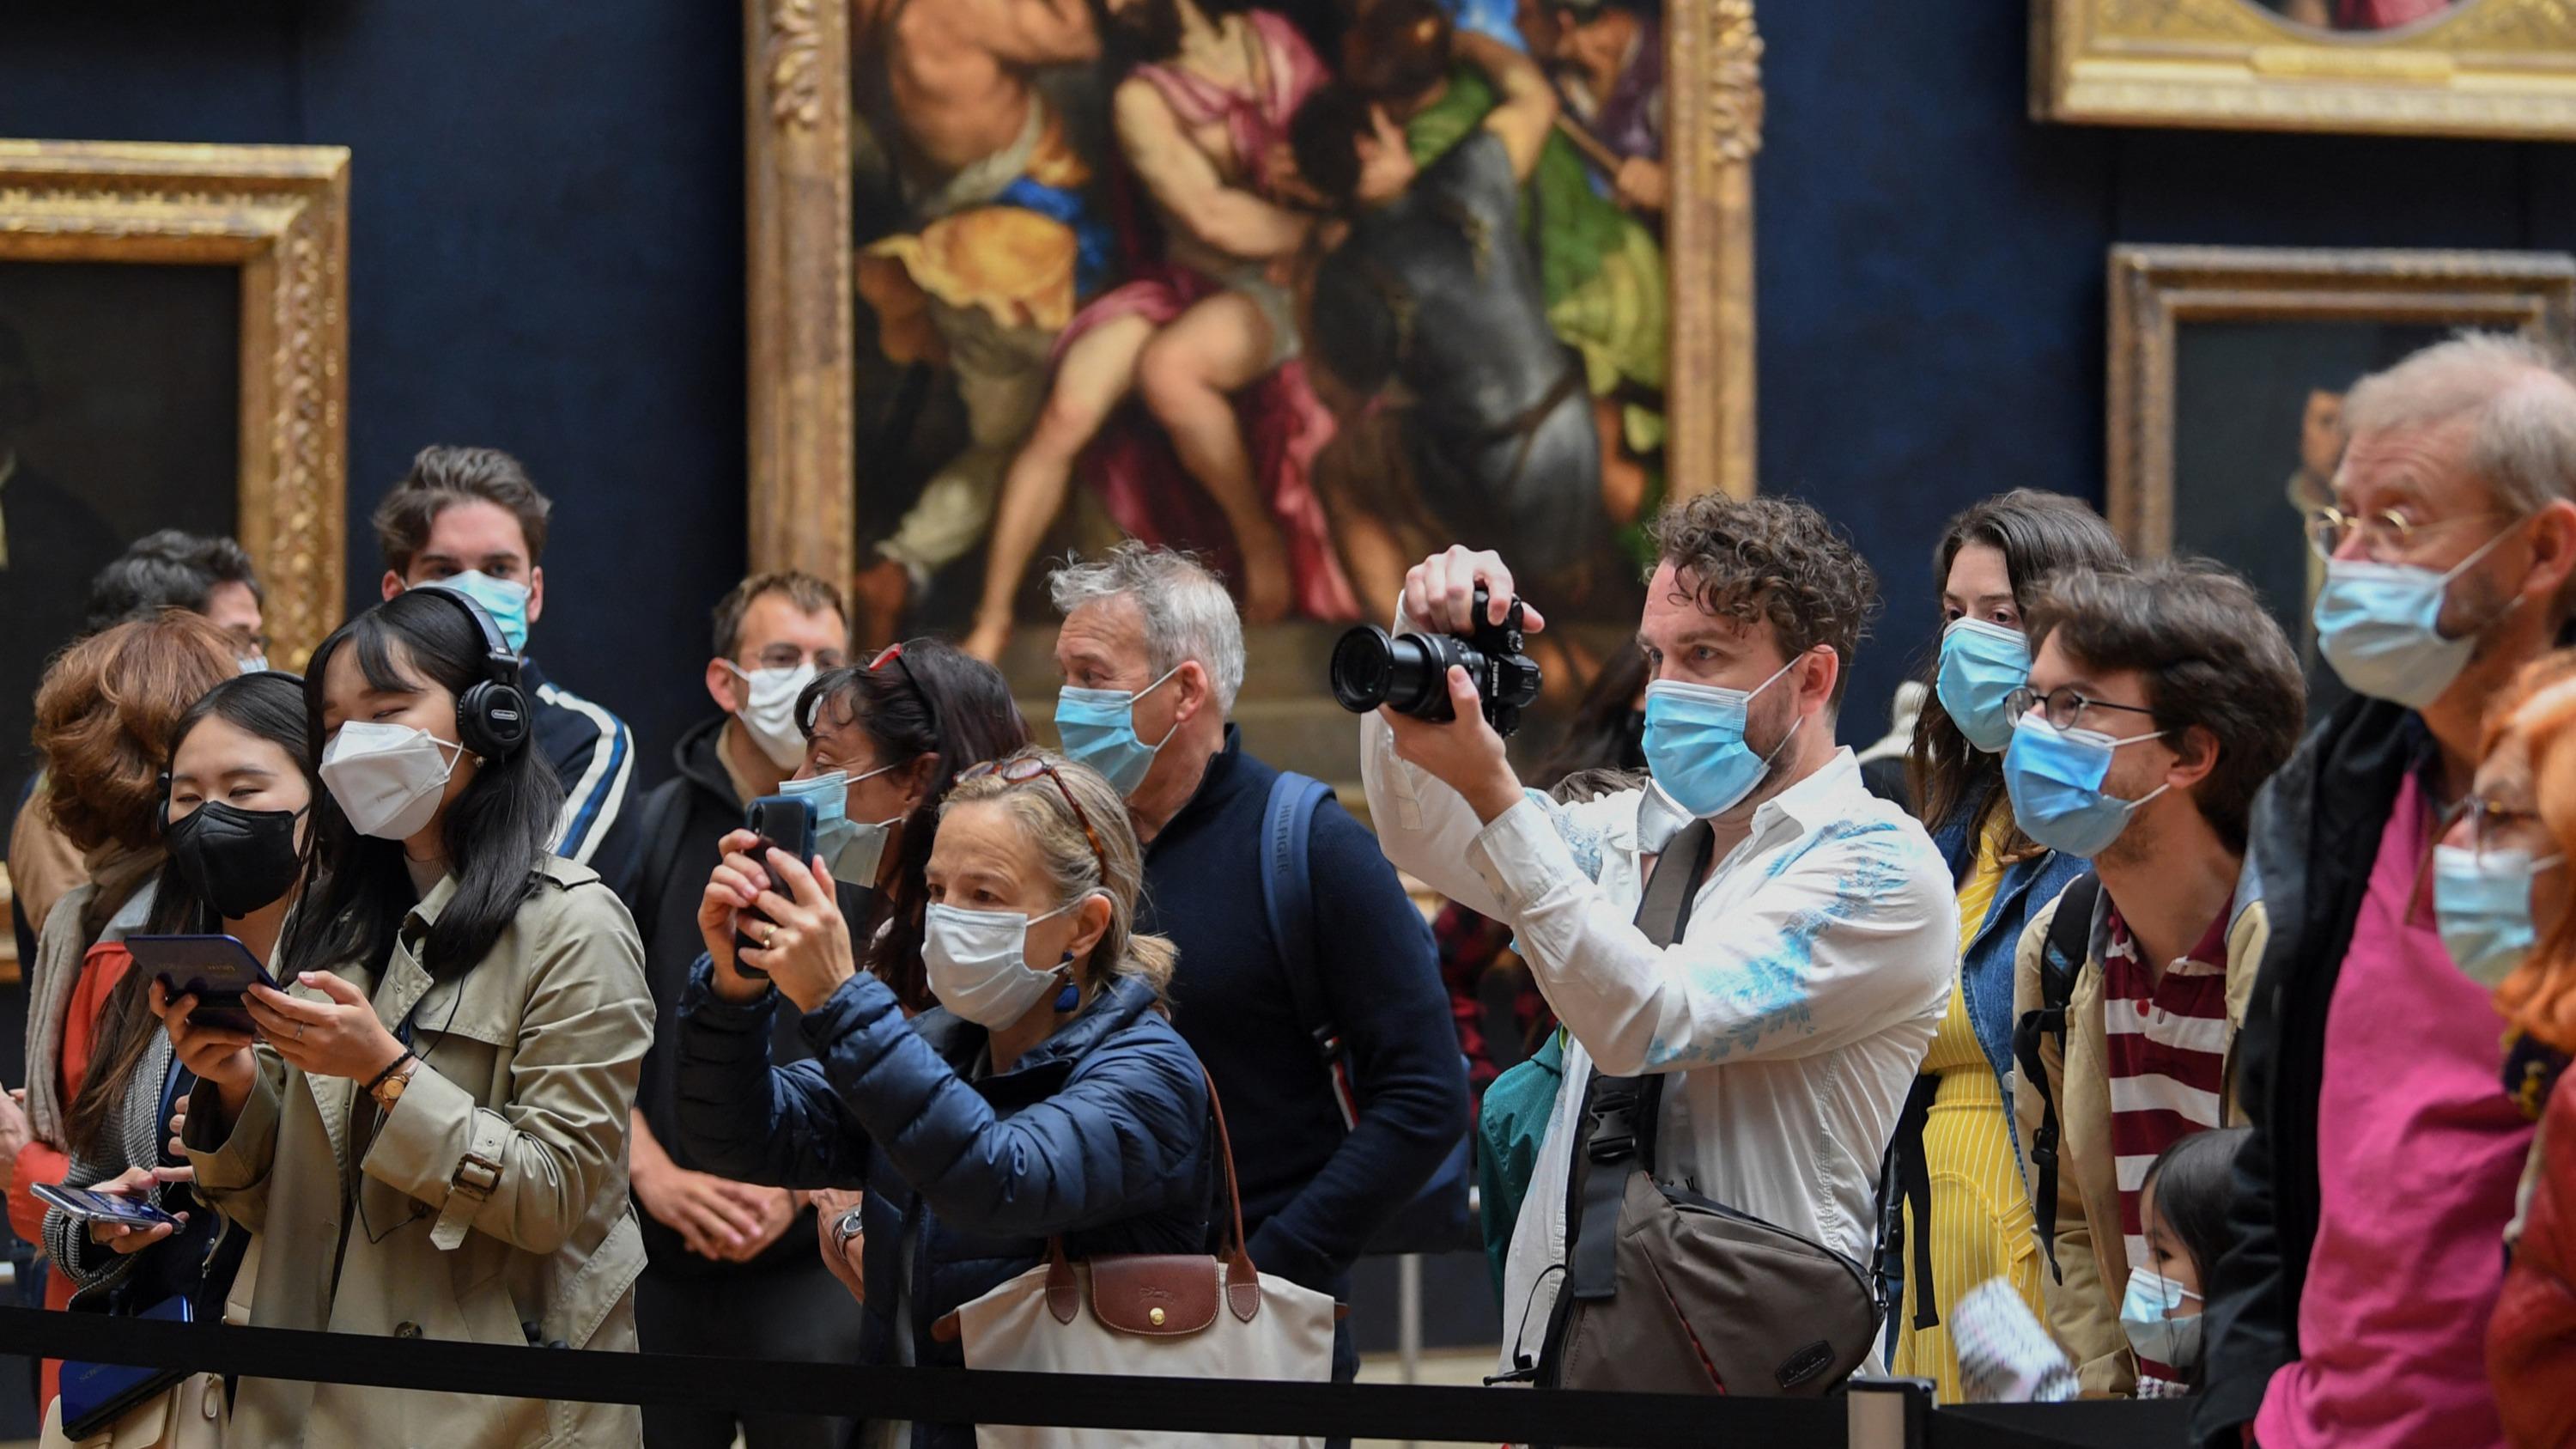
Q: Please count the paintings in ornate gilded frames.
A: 4